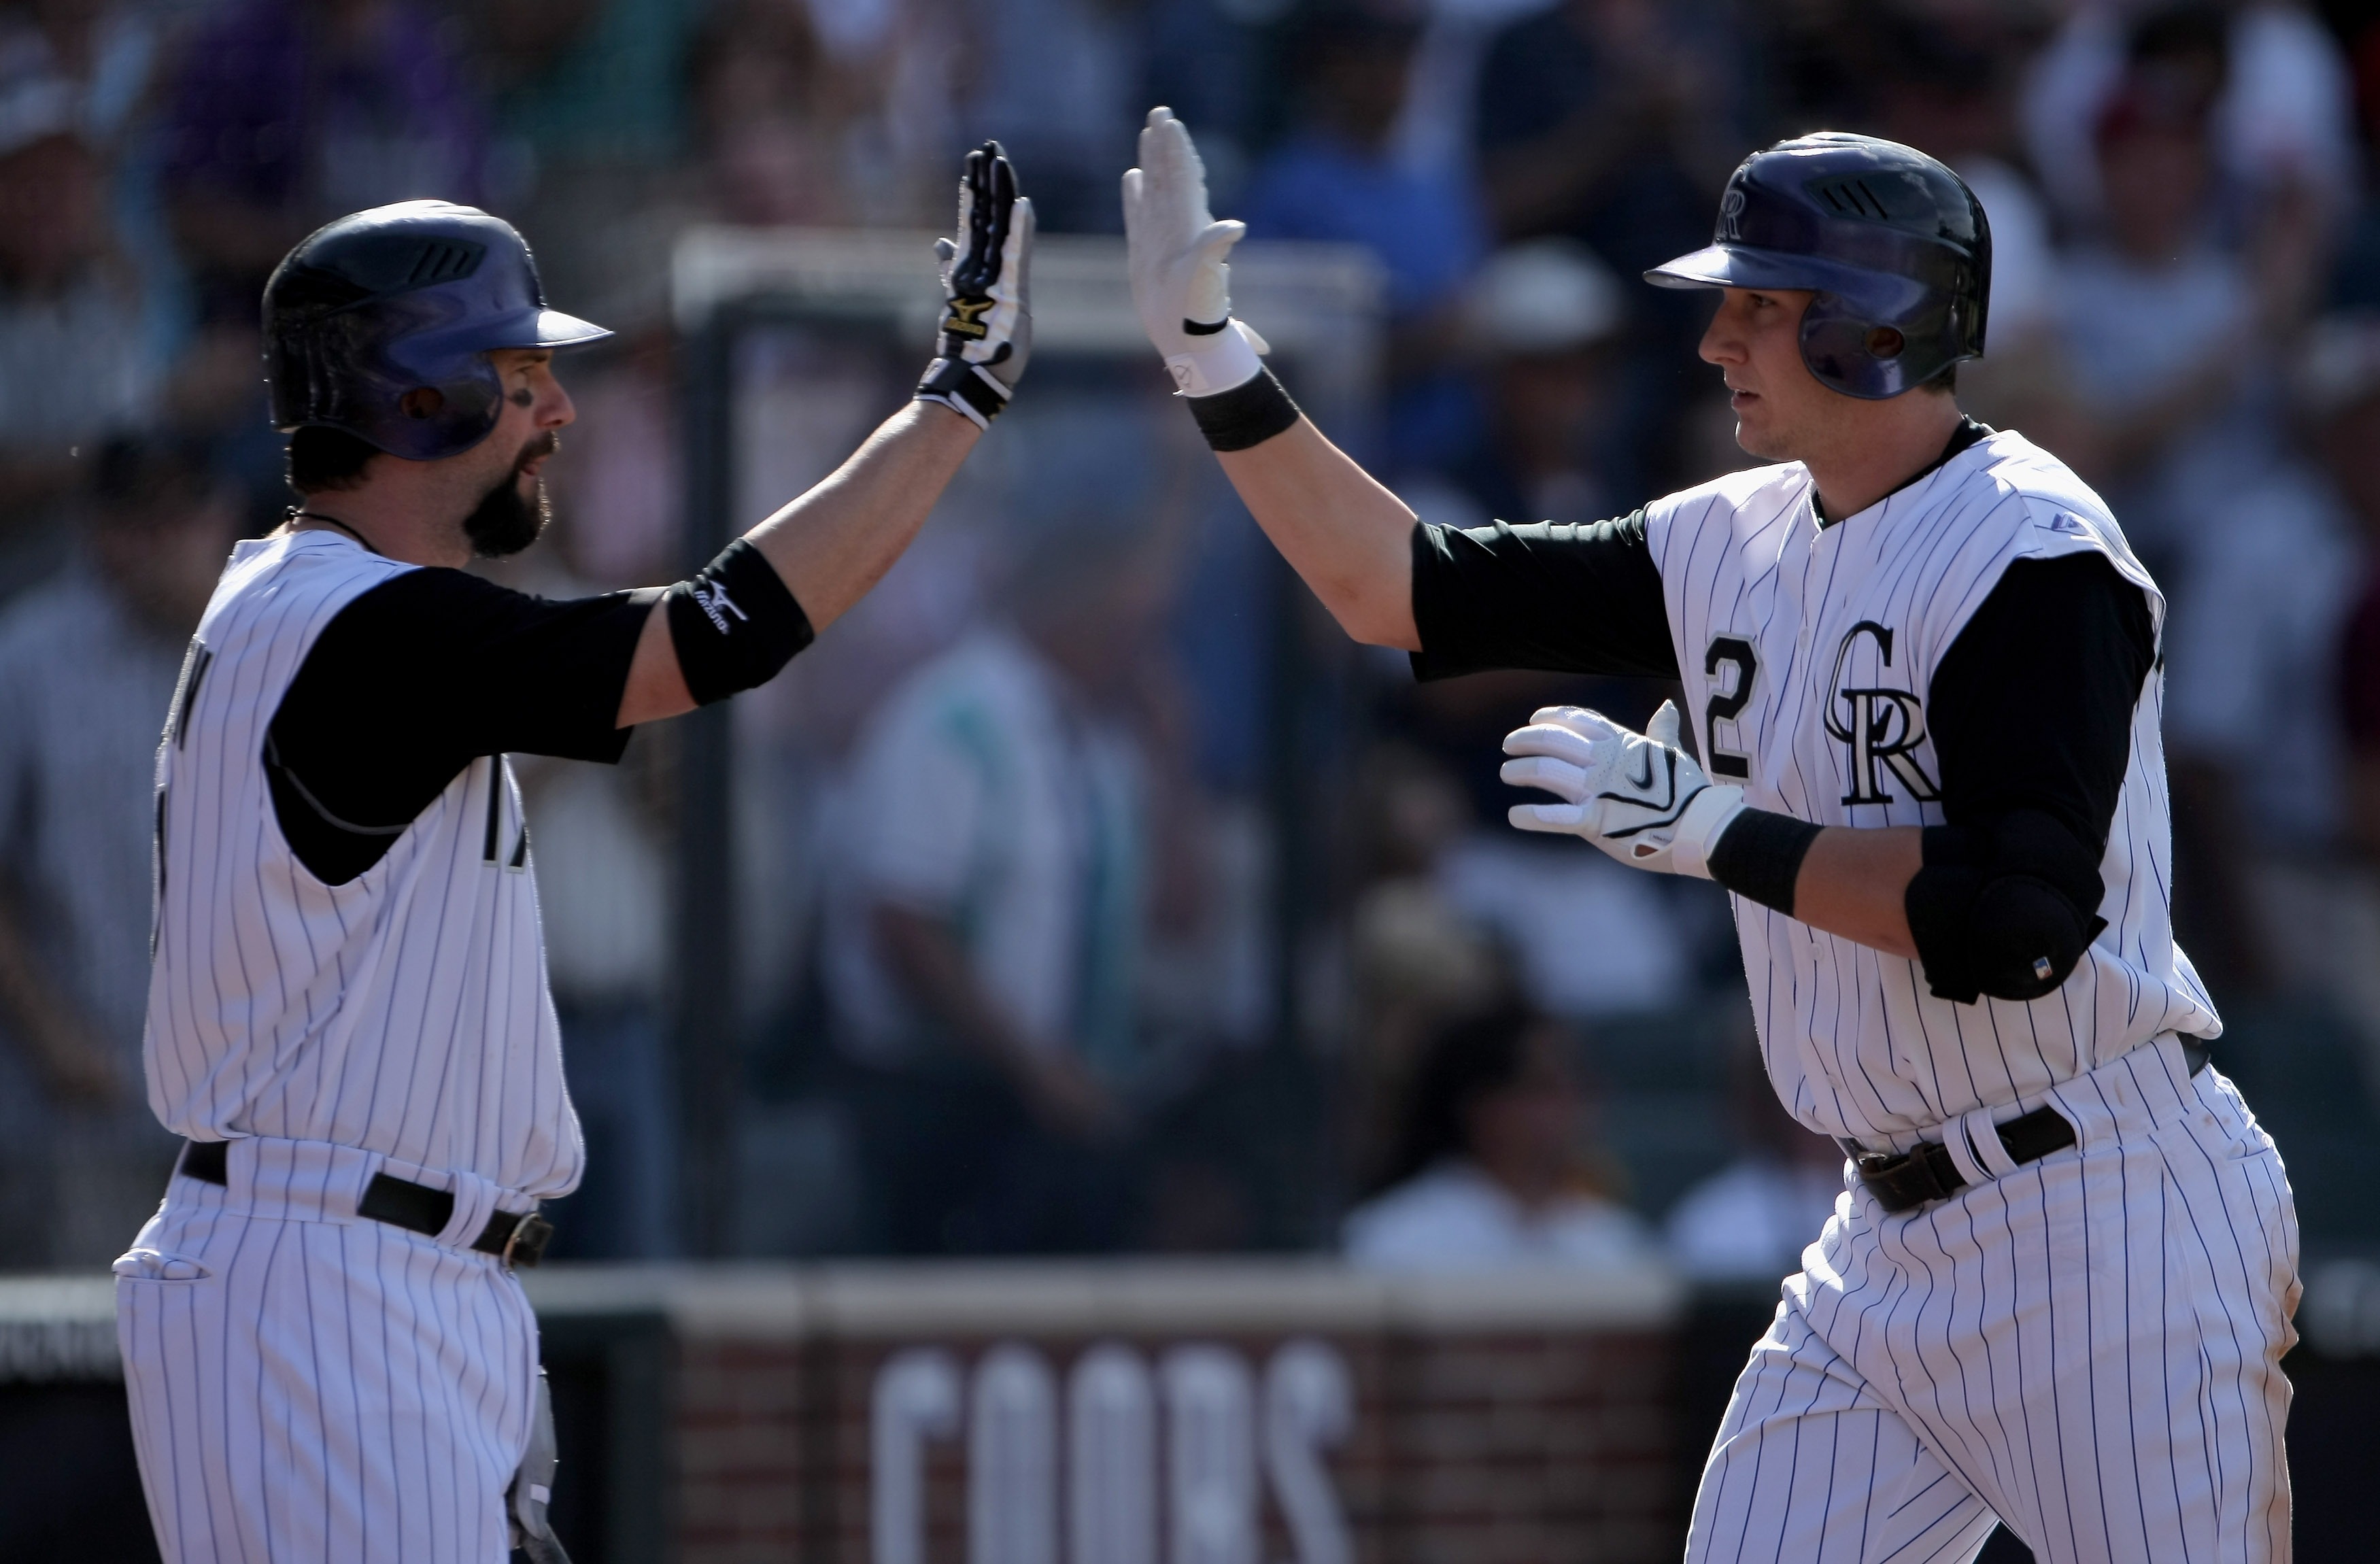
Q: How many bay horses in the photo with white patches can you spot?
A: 0